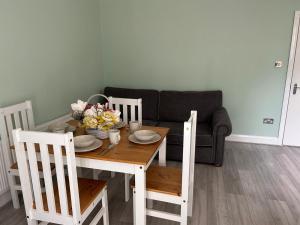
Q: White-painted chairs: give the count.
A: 4